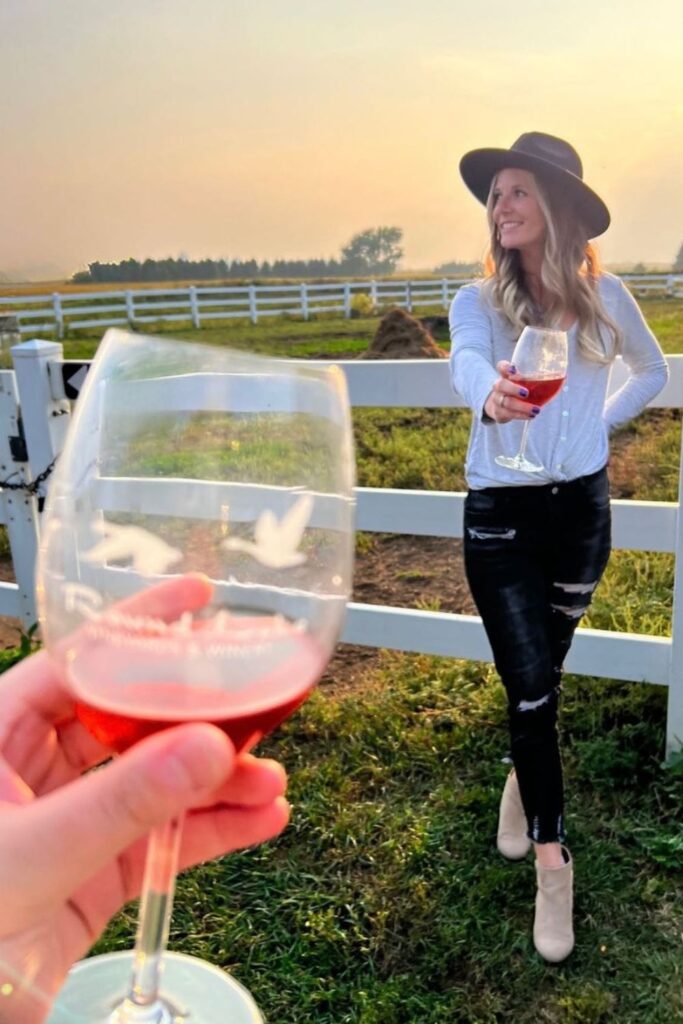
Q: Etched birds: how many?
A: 2